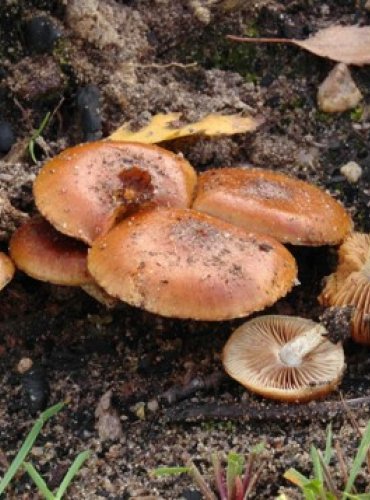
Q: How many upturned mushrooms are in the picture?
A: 2